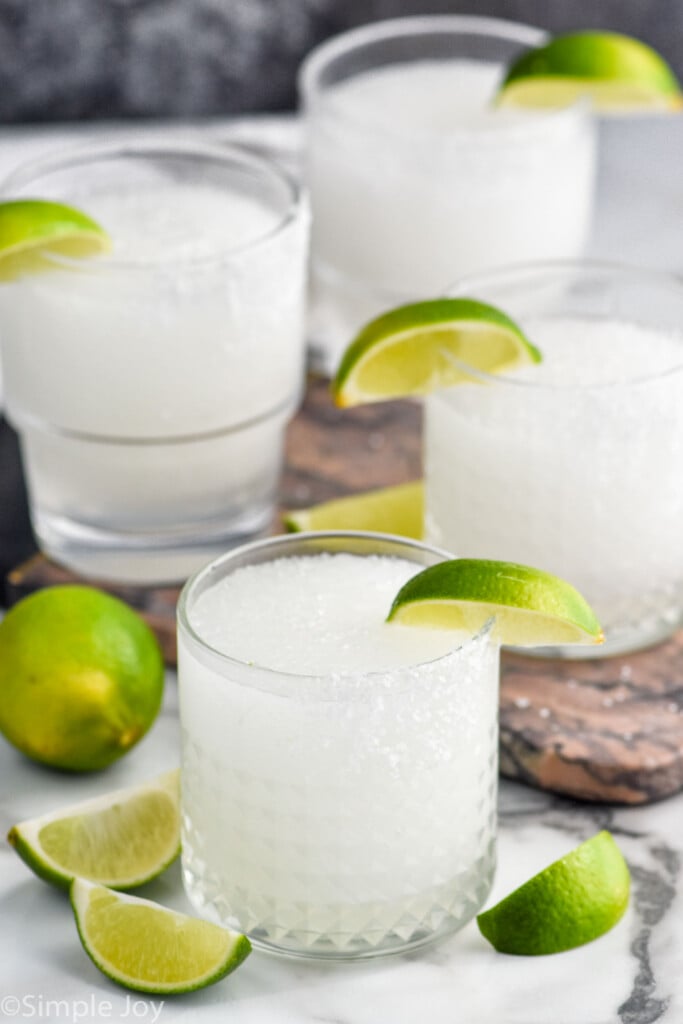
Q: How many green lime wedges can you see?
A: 8